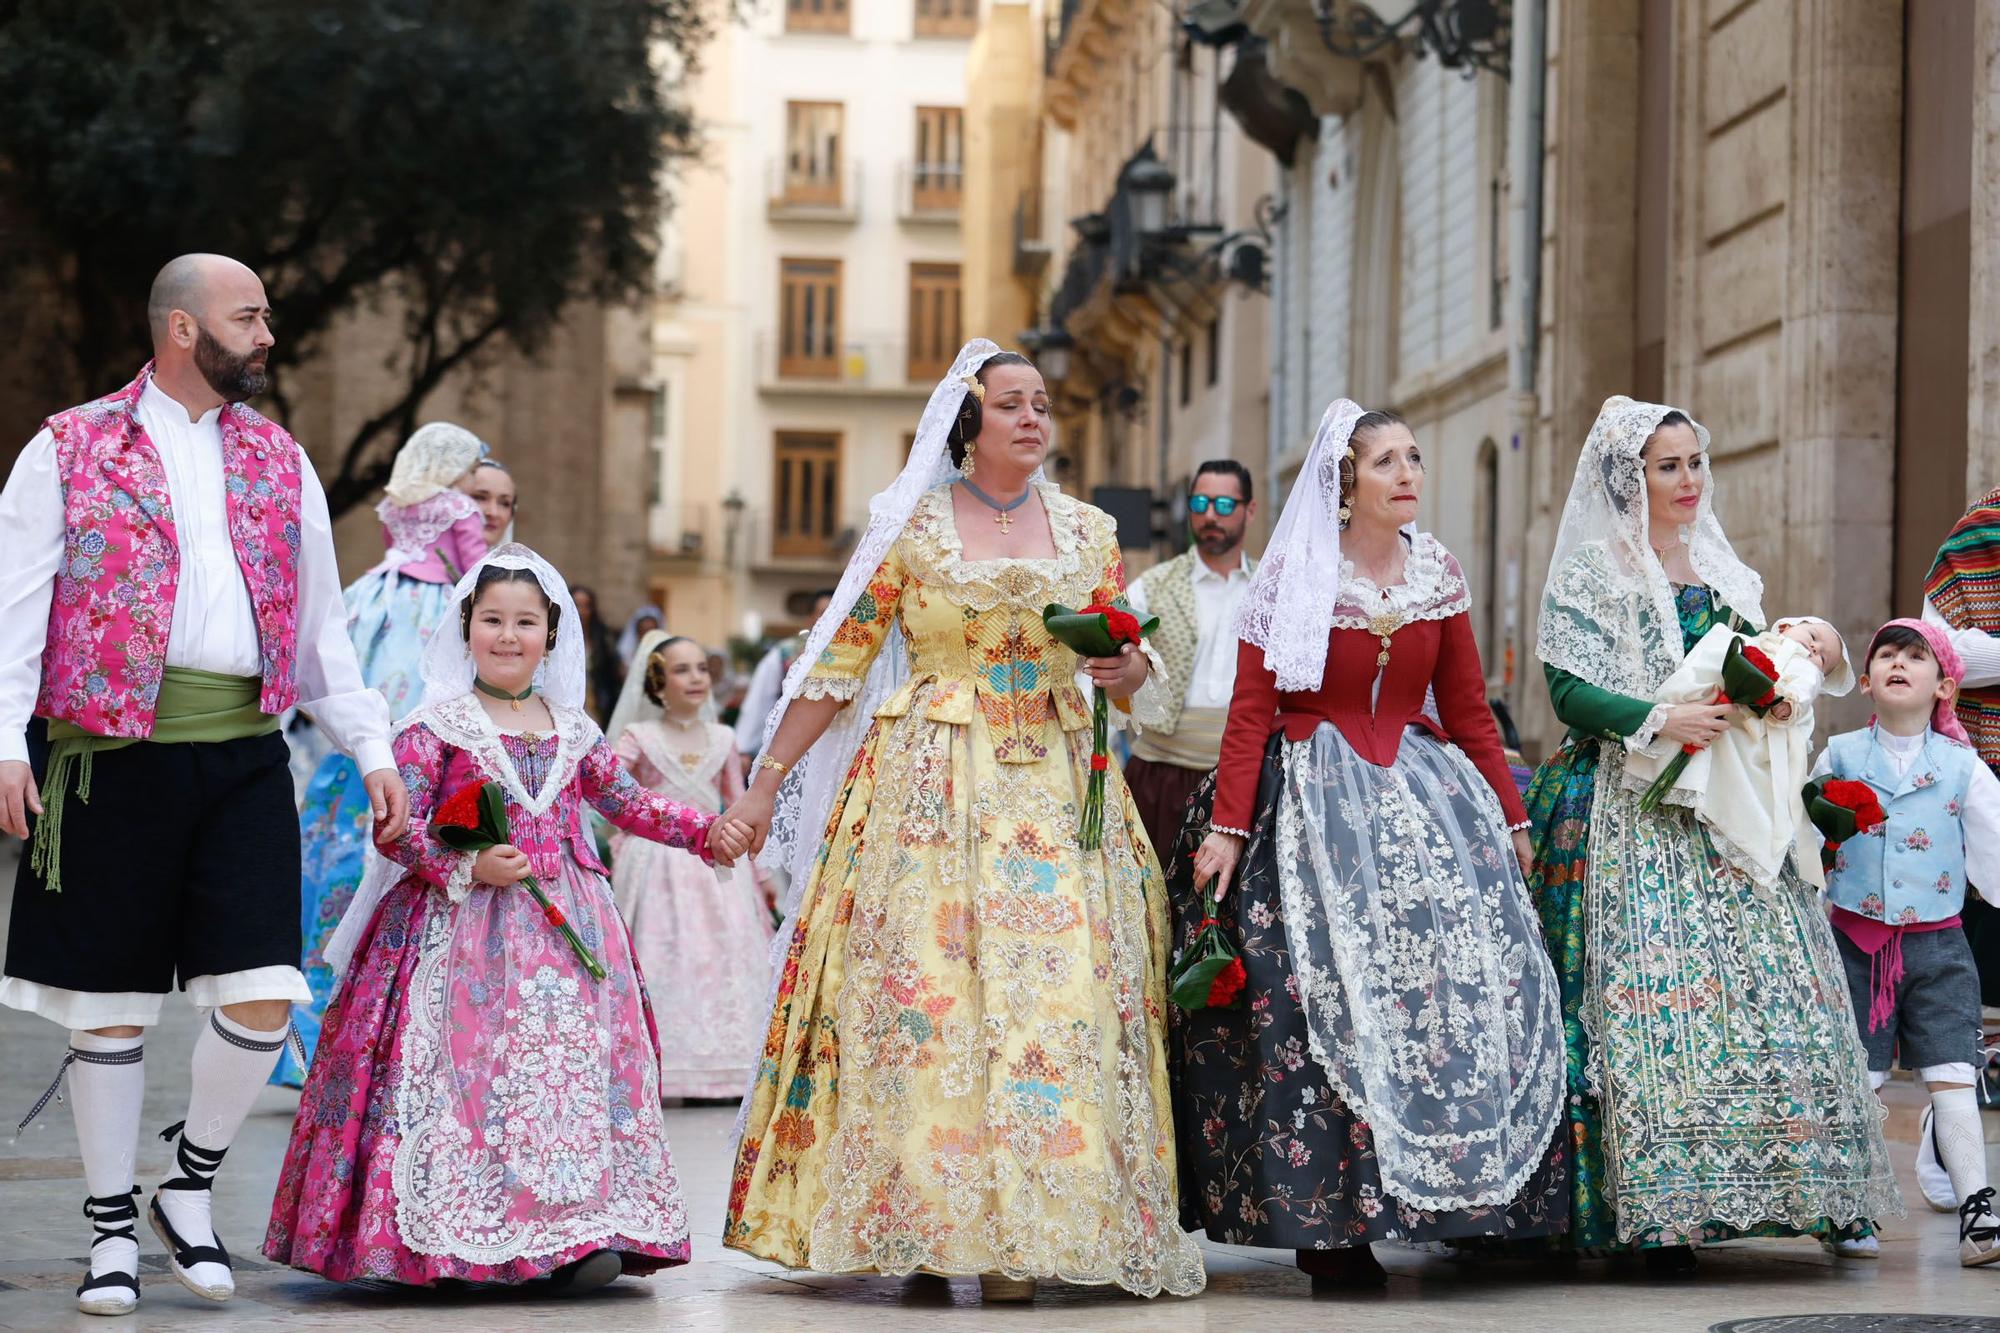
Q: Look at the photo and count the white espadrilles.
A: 5